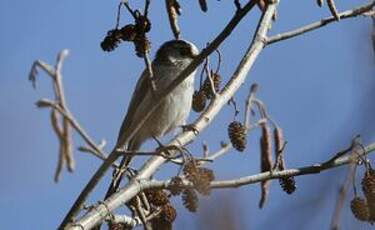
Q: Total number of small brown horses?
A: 0